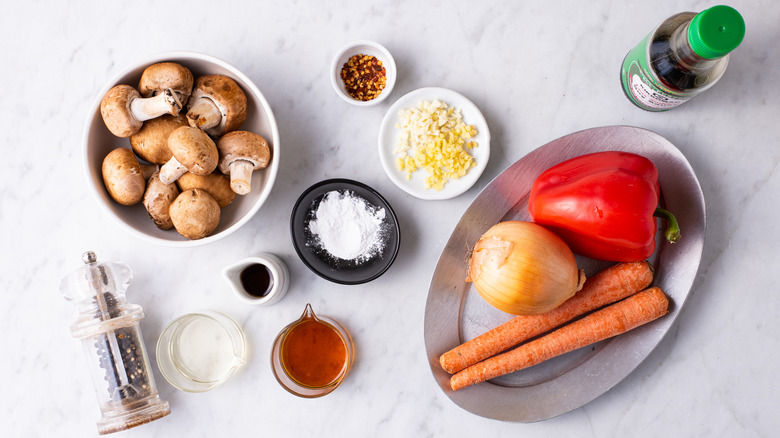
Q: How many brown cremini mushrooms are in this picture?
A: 10